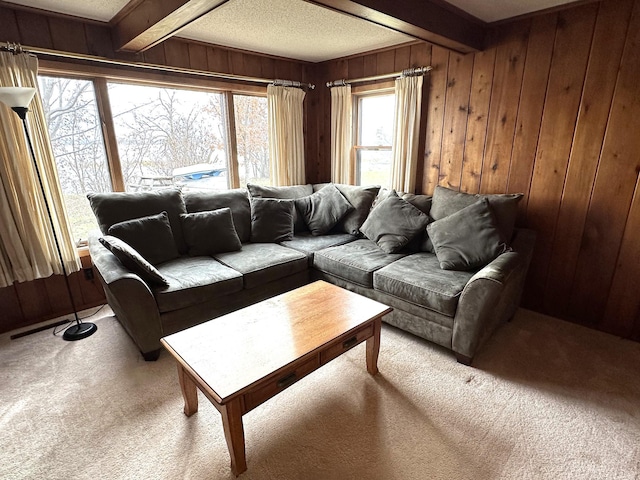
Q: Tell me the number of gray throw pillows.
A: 7